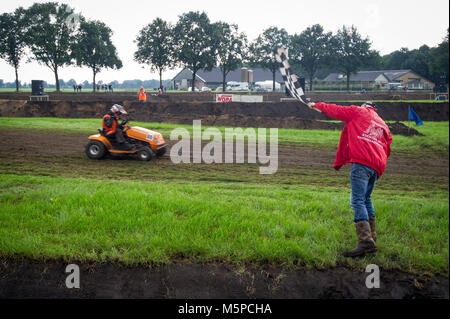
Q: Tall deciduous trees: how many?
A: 9